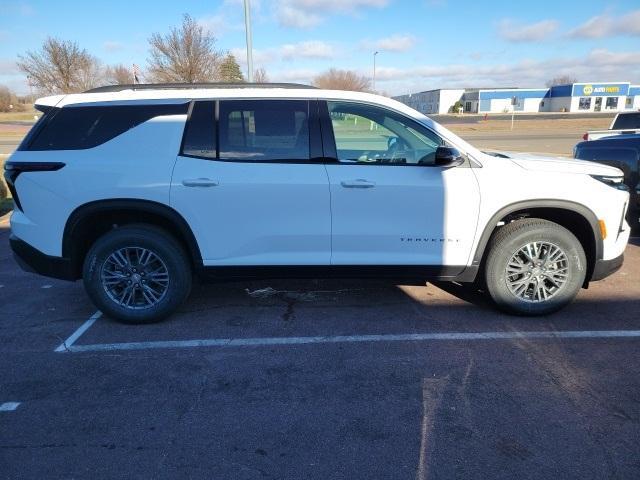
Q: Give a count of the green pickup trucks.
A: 0